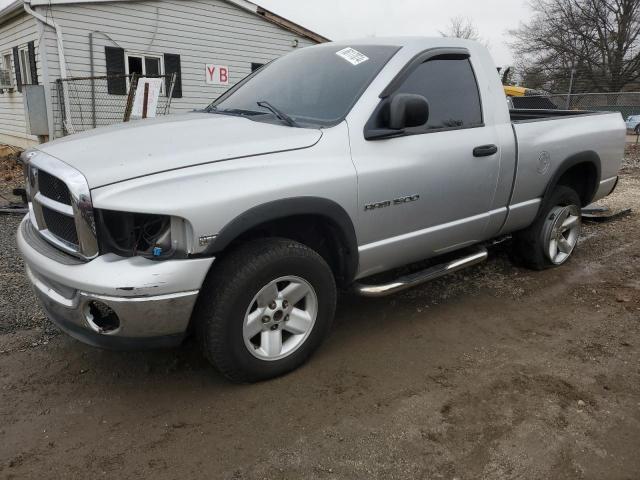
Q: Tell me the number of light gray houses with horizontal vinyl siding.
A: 1